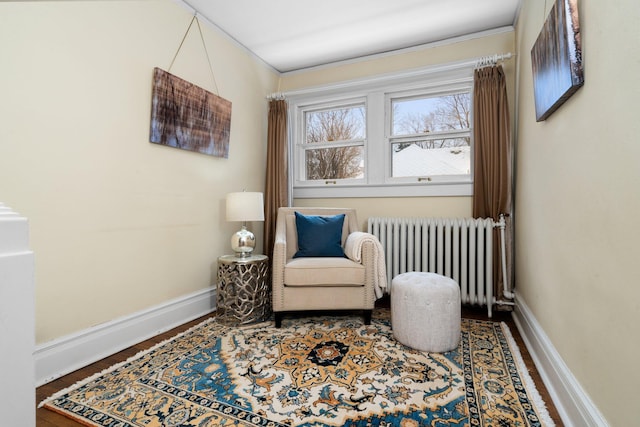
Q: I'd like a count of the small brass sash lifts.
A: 2